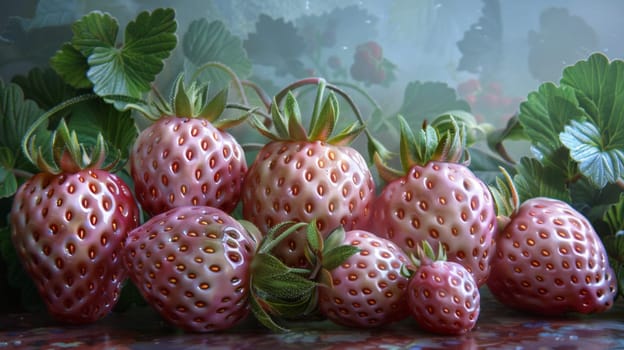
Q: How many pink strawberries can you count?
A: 8